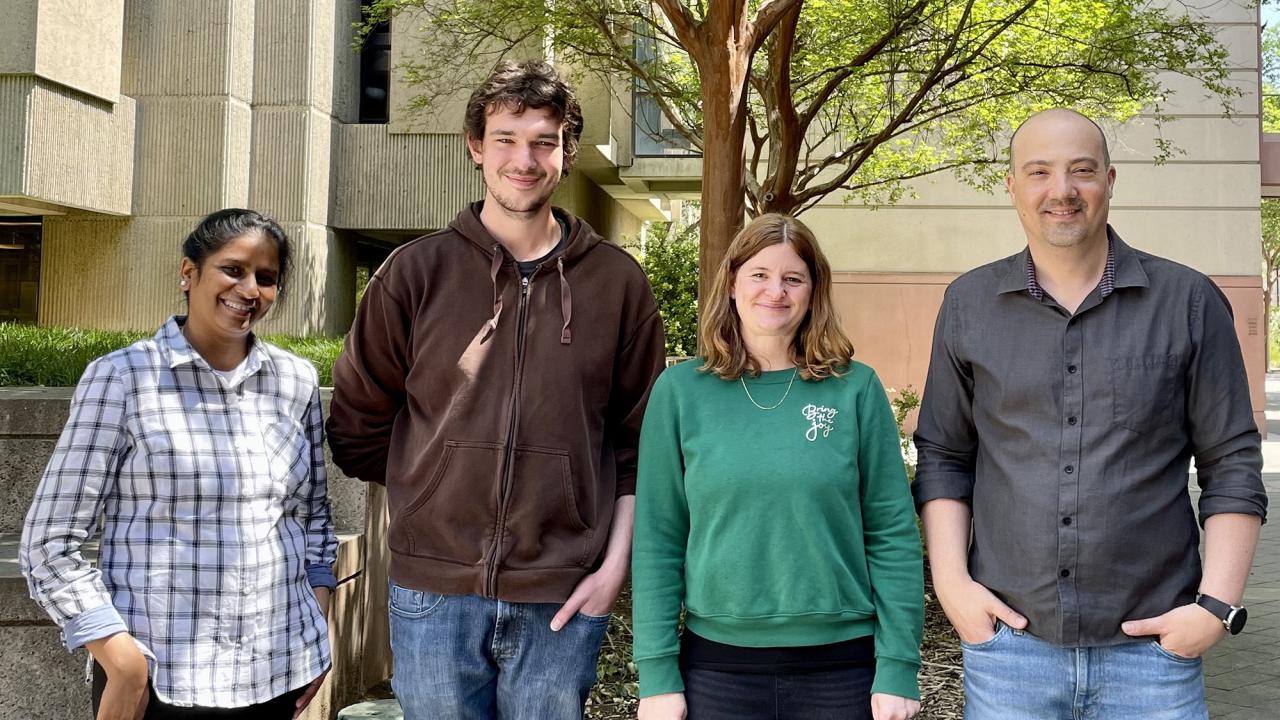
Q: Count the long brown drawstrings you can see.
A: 2